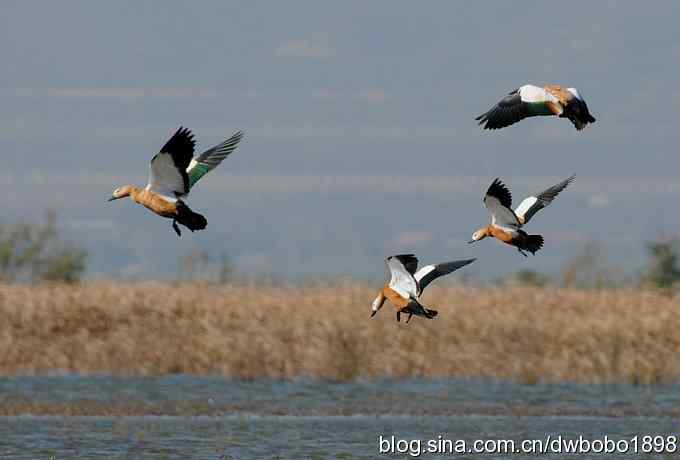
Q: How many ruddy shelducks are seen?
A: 4